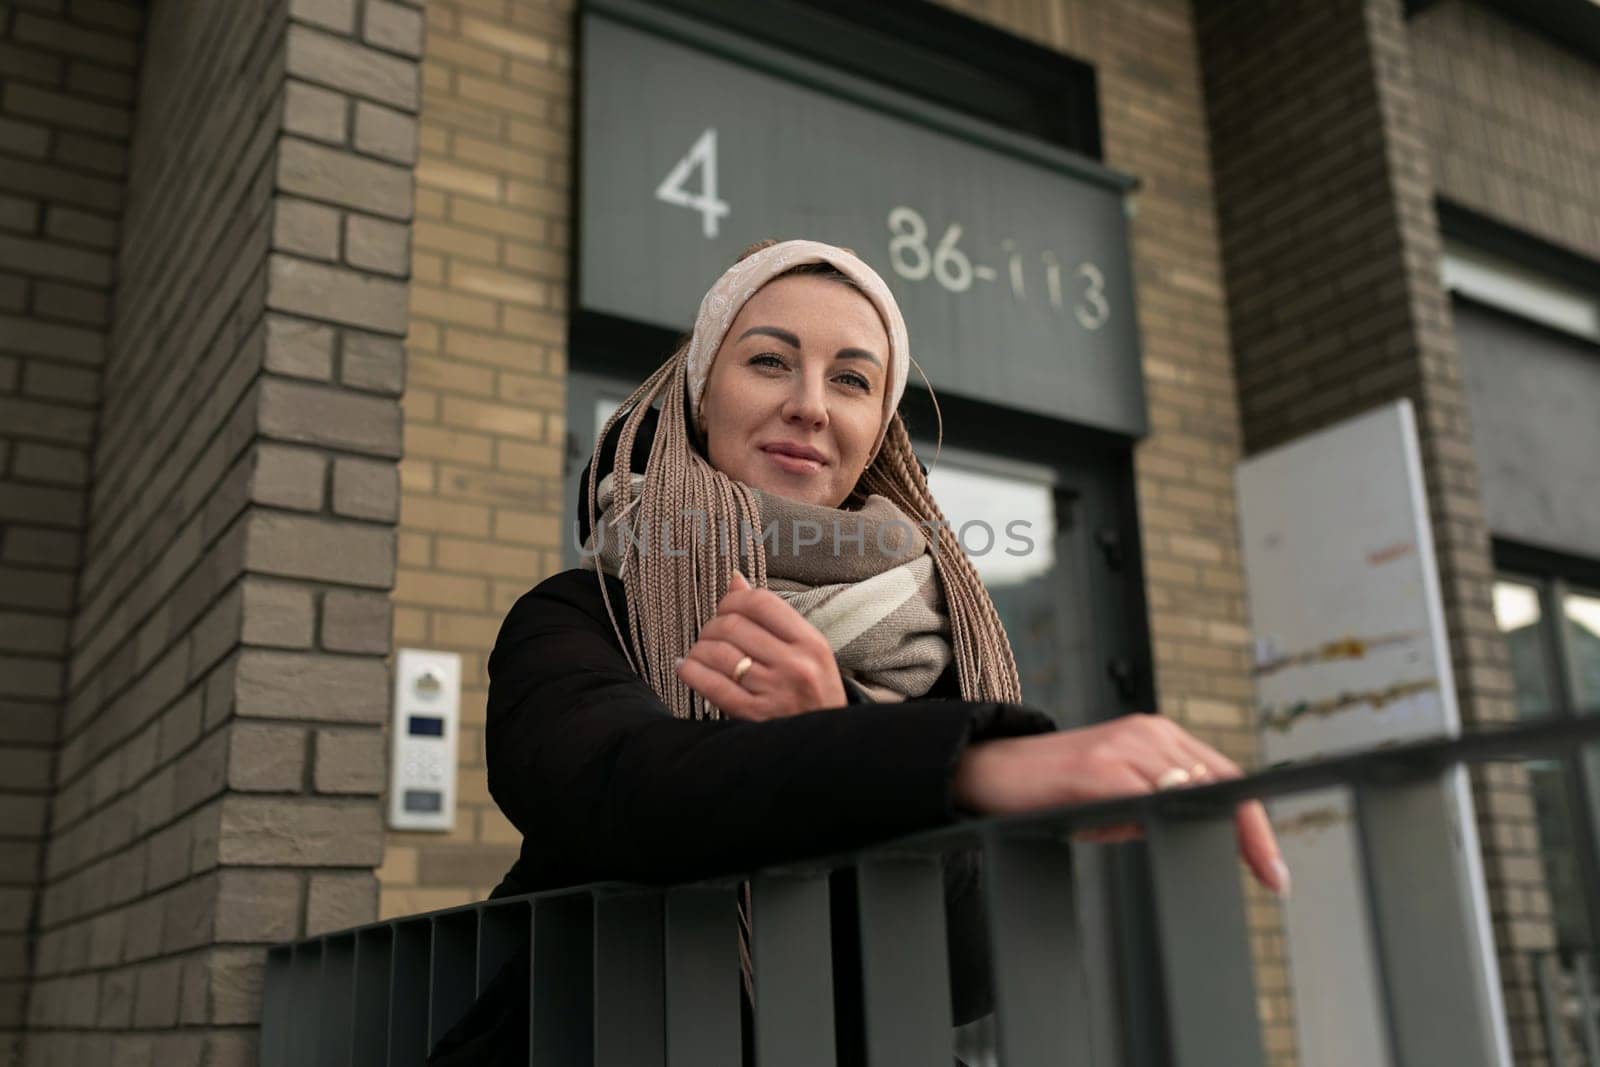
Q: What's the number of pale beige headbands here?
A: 1